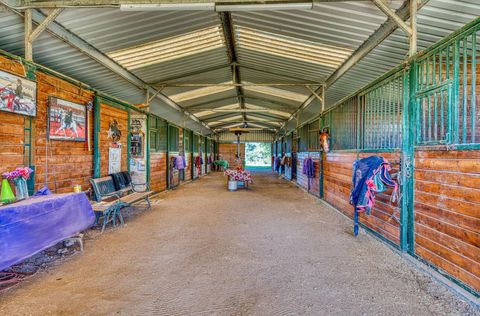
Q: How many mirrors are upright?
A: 0